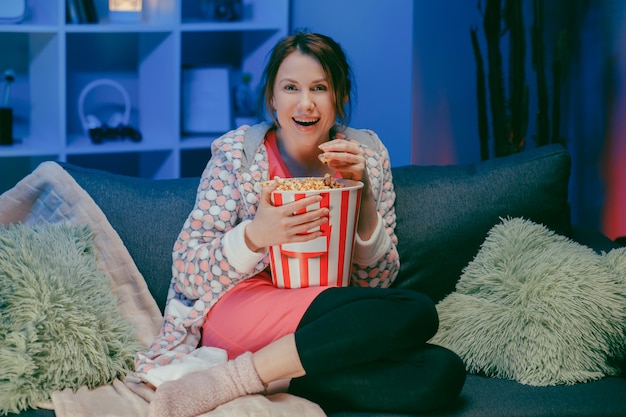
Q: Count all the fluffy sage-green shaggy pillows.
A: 2